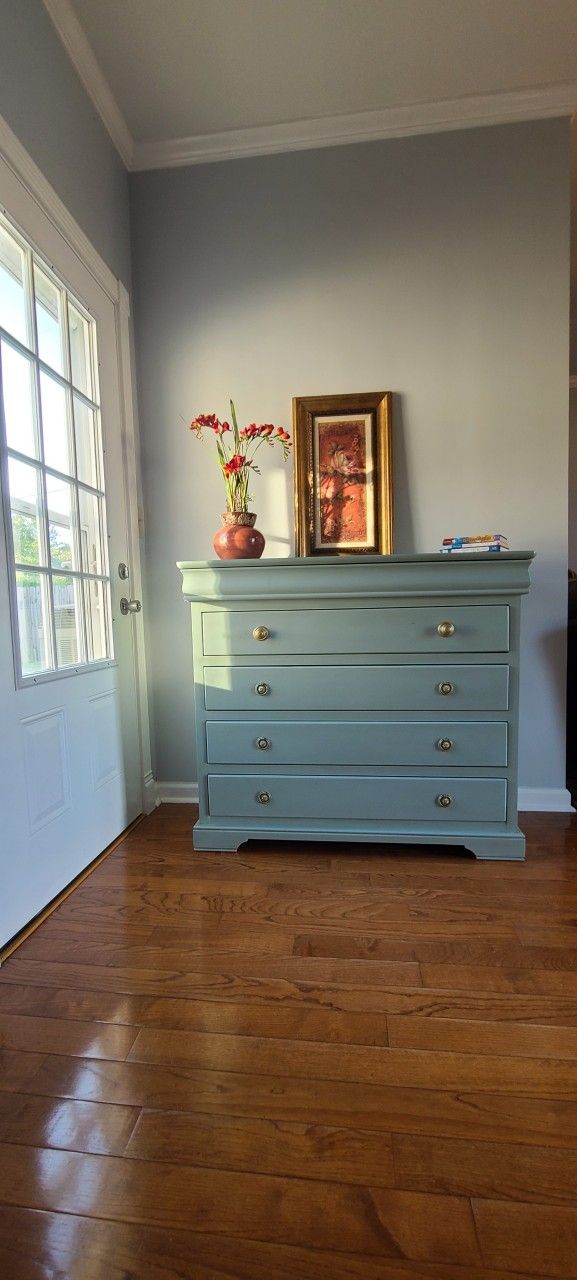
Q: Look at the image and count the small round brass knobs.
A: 8